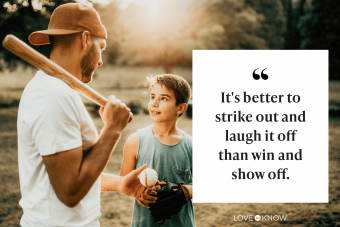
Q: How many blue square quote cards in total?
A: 0